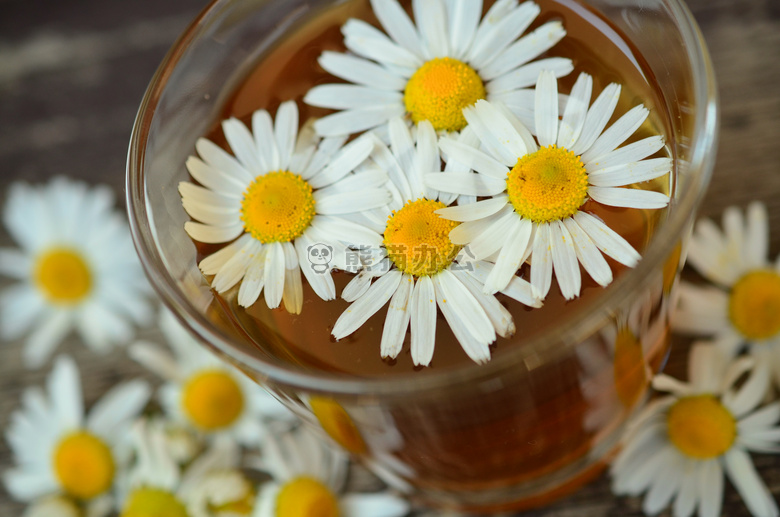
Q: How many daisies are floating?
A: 4